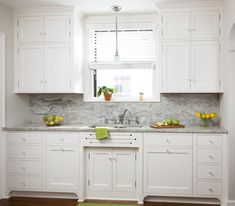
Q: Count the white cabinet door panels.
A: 12